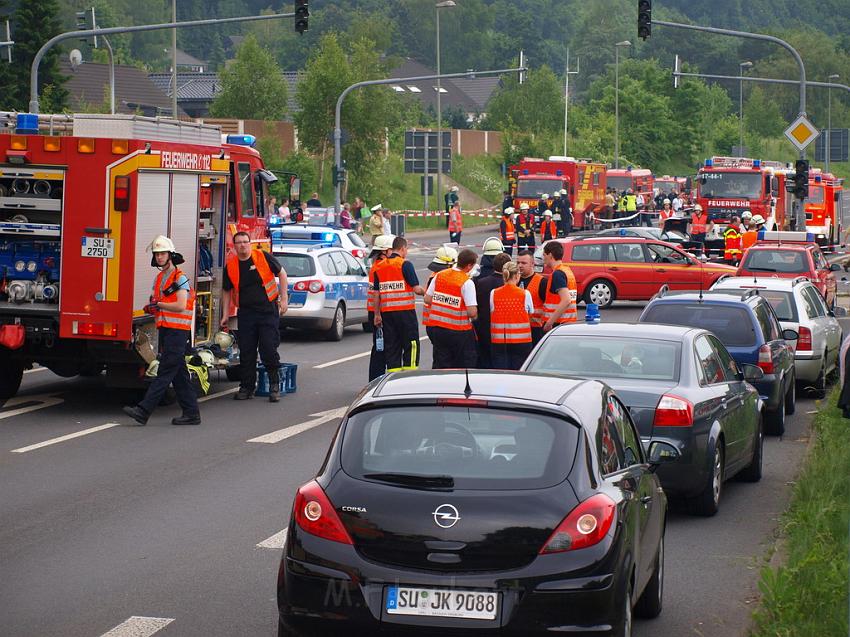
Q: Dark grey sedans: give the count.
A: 1